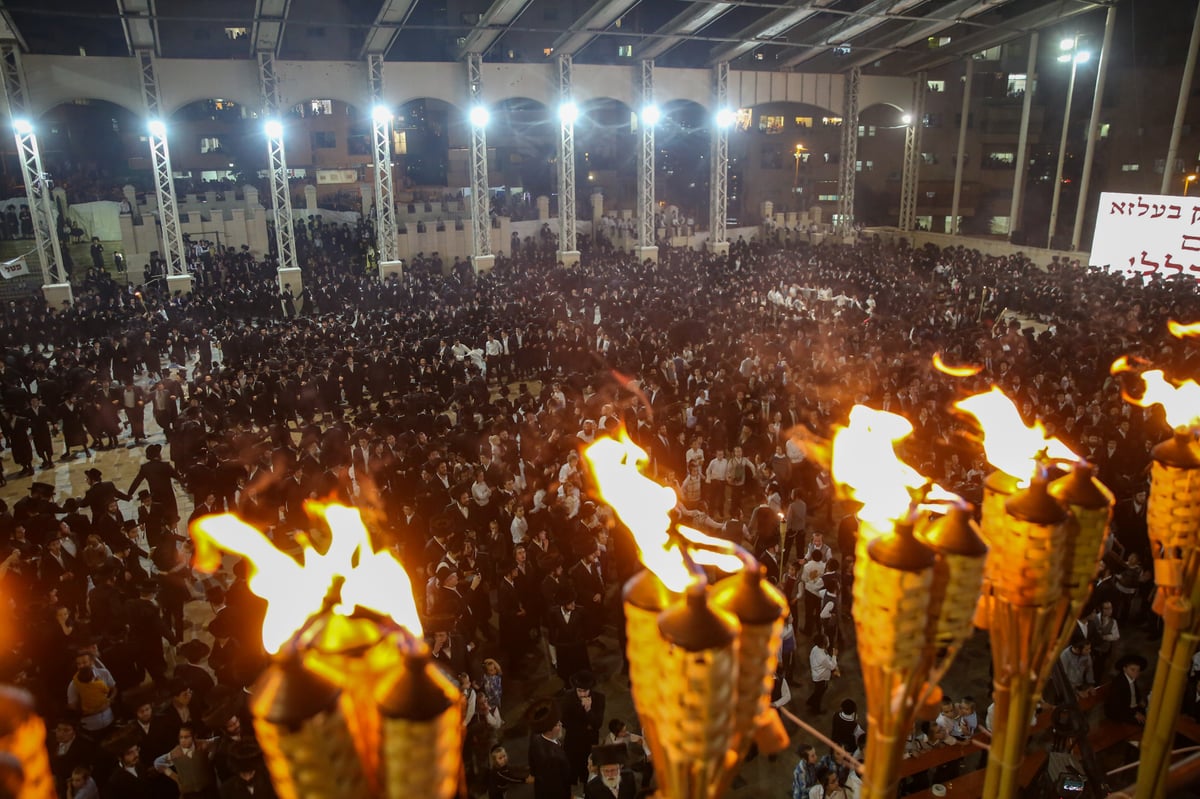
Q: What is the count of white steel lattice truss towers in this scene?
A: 10